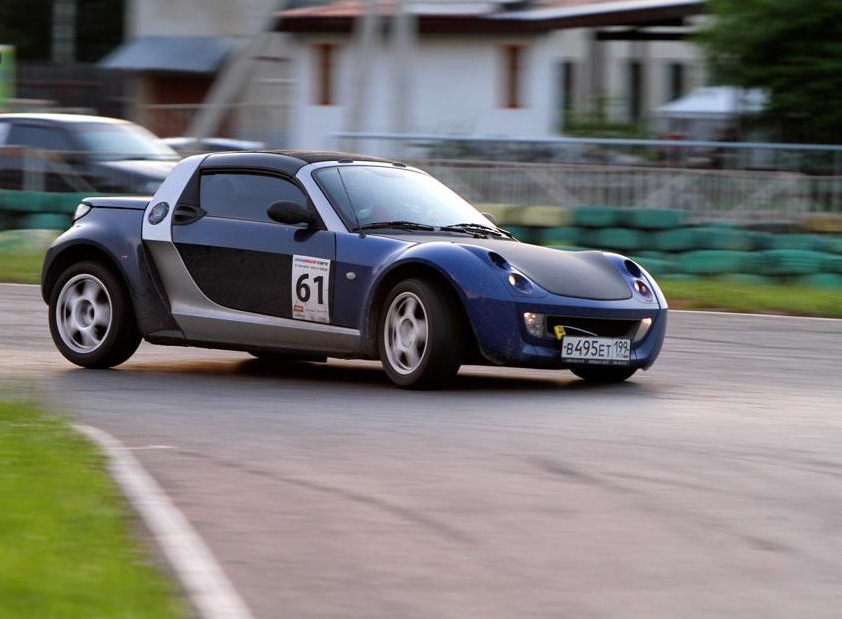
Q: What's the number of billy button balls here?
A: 0